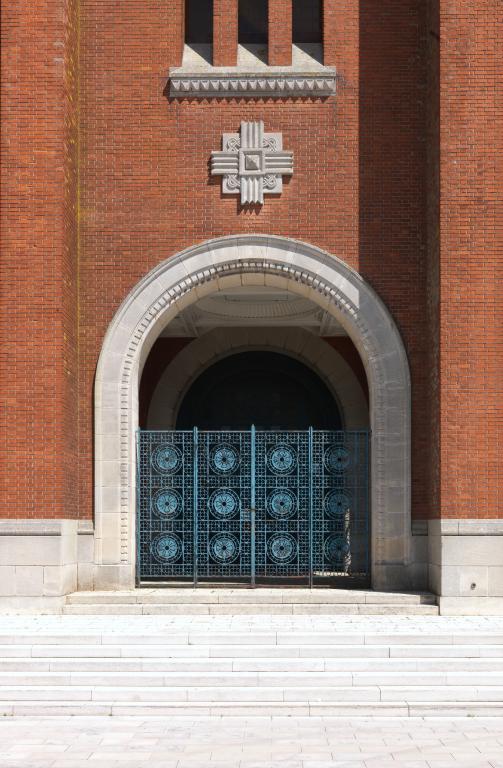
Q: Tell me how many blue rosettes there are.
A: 12